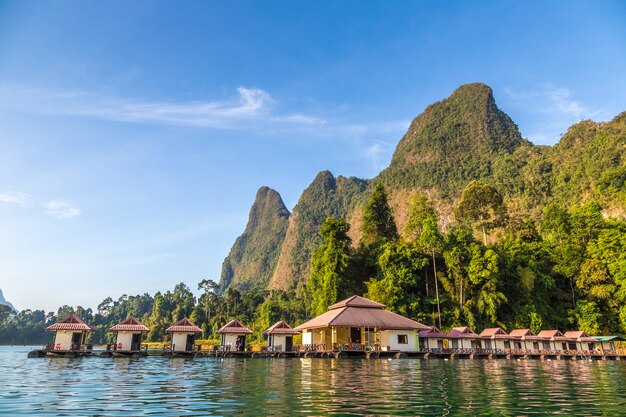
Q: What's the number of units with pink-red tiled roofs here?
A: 12